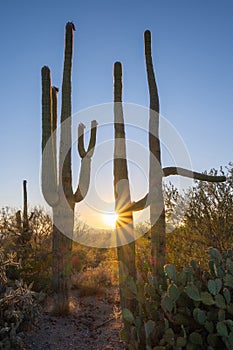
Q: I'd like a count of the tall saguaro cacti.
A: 3